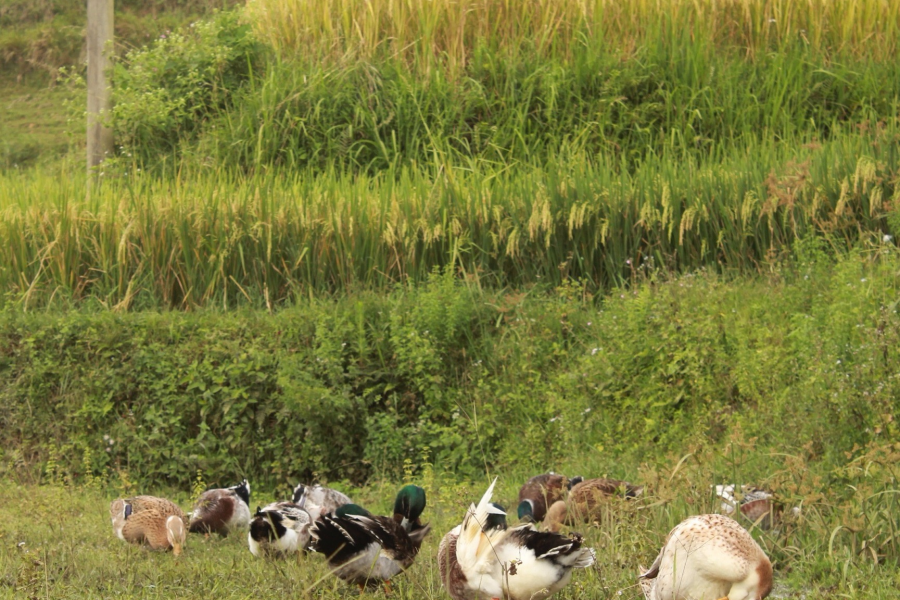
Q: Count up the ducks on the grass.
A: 10